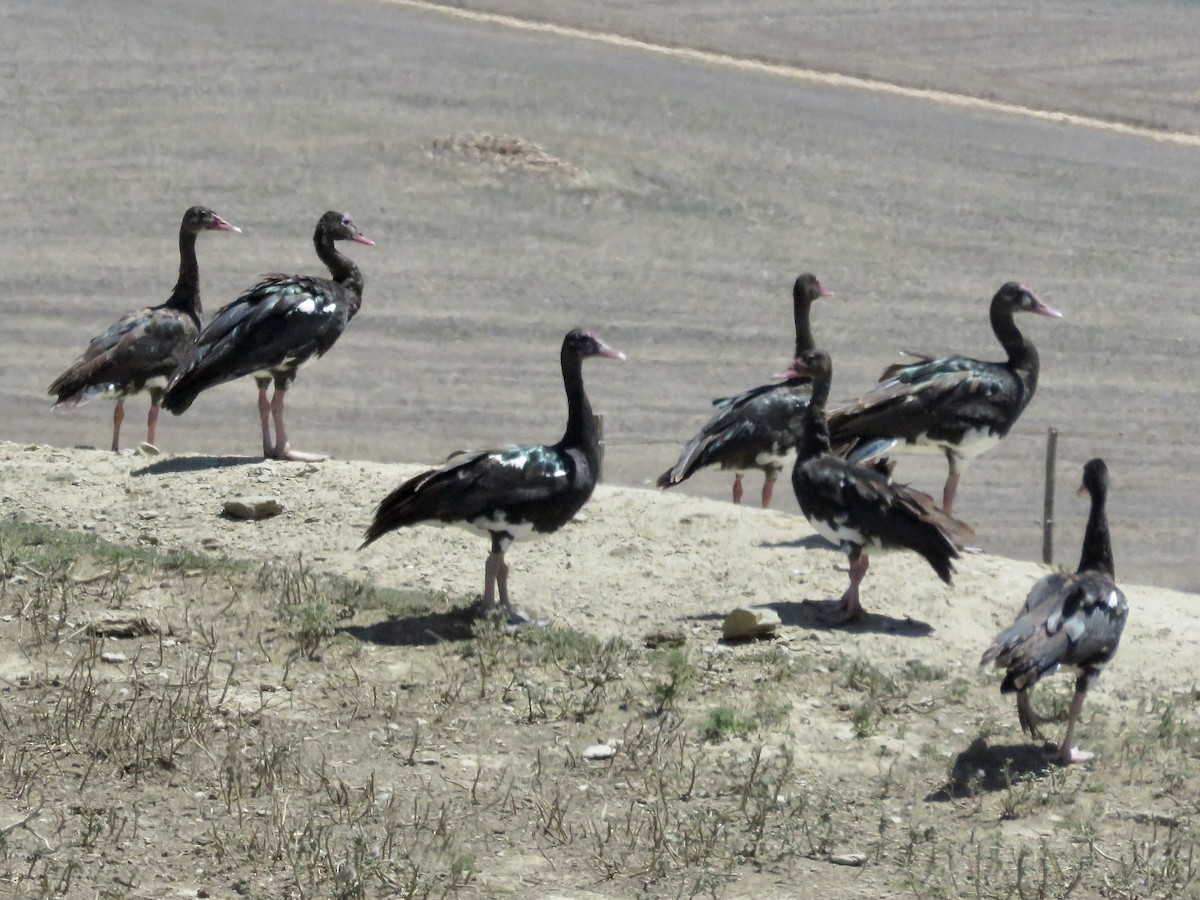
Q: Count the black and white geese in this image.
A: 7